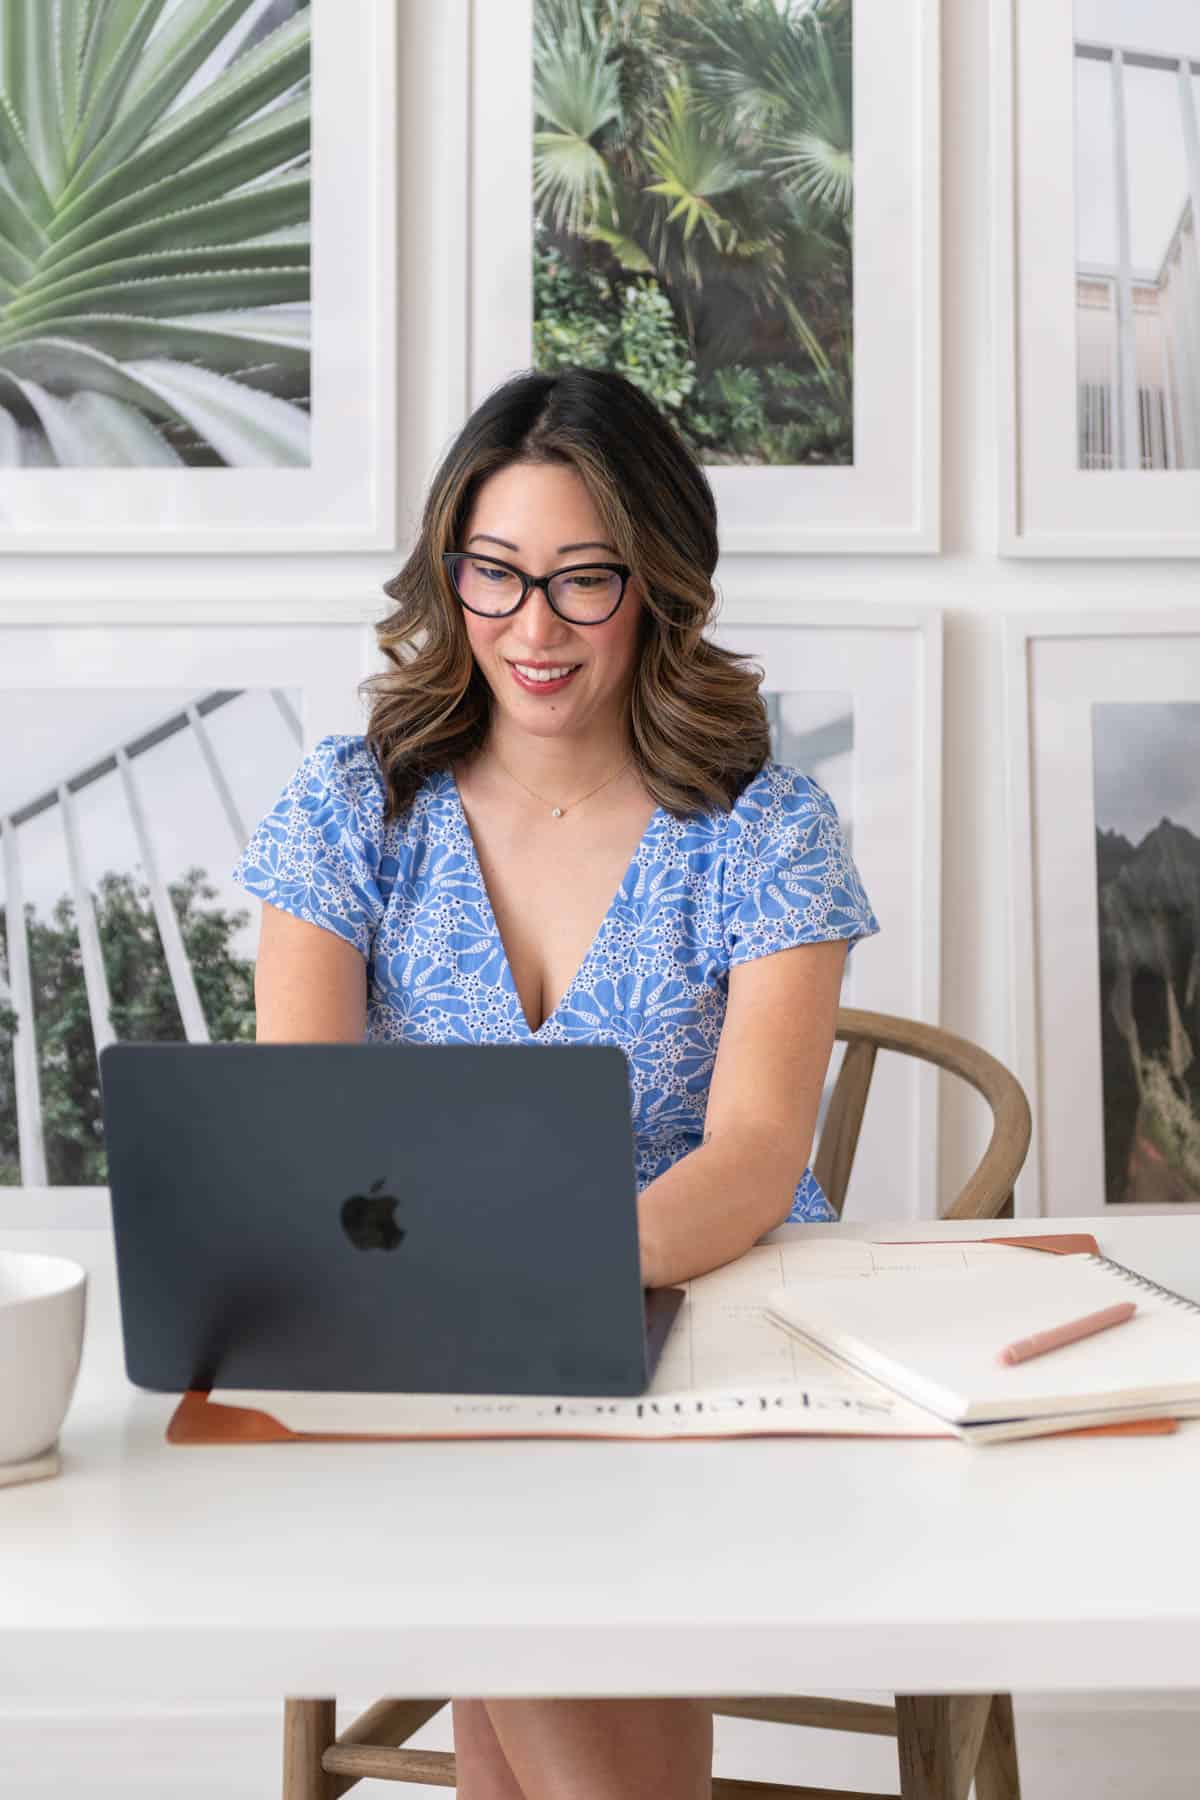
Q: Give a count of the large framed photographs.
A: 6